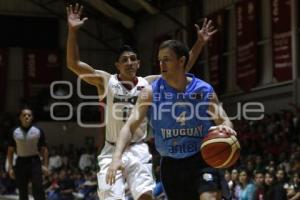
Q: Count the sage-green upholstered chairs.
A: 0